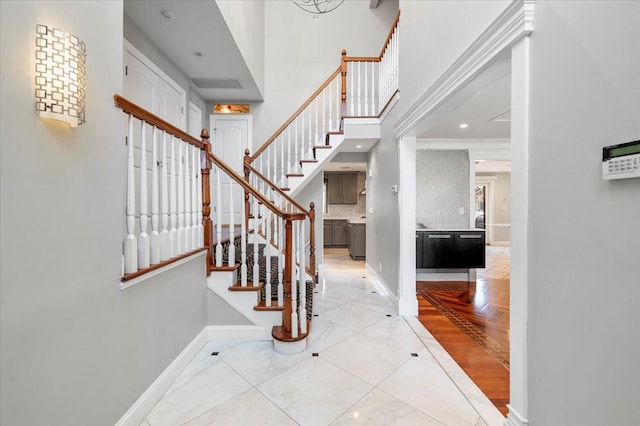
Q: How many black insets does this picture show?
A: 8